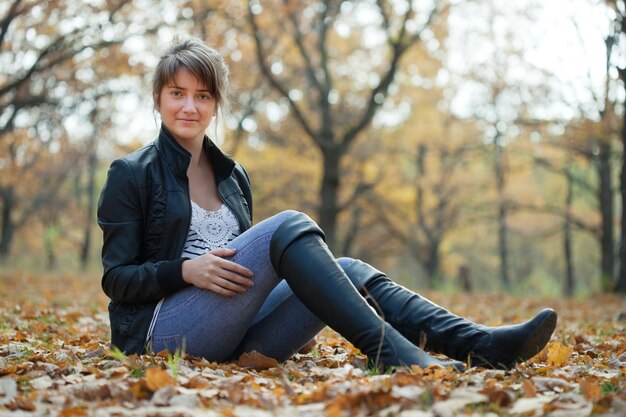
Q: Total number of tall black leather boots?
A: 2